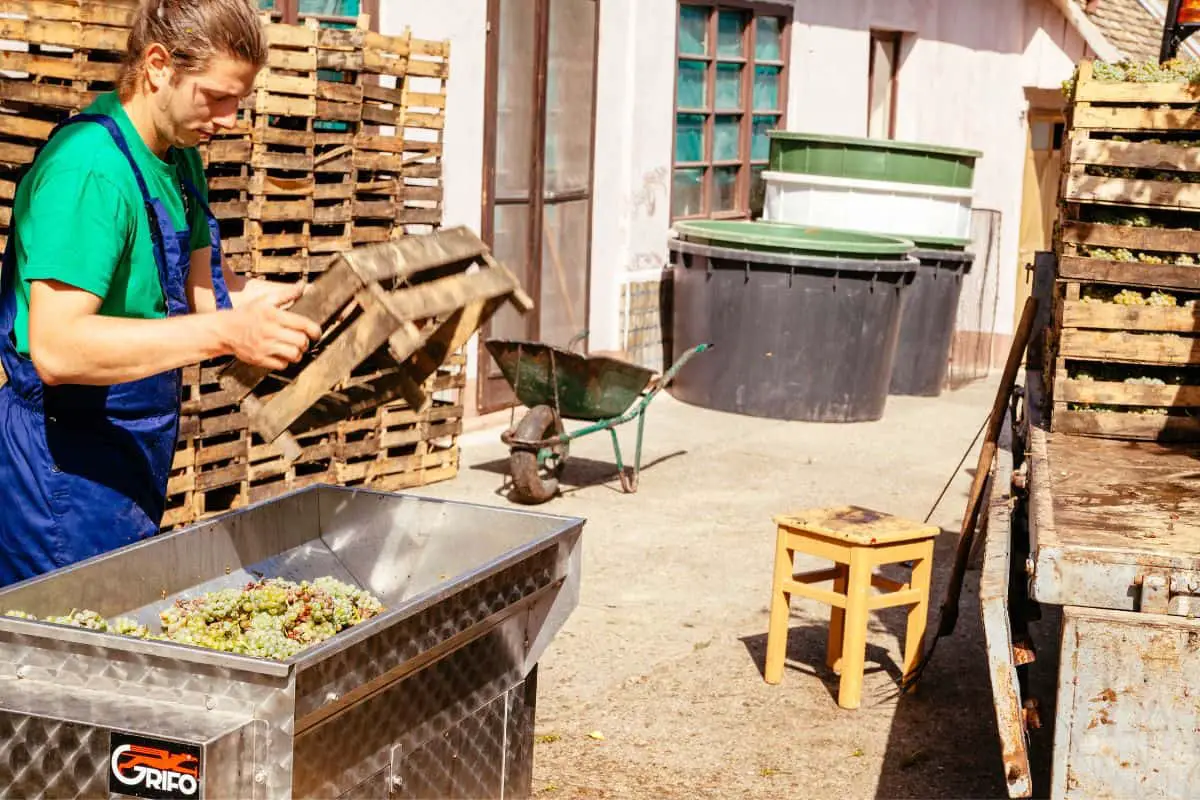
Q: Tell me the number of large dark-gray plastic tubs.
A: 2